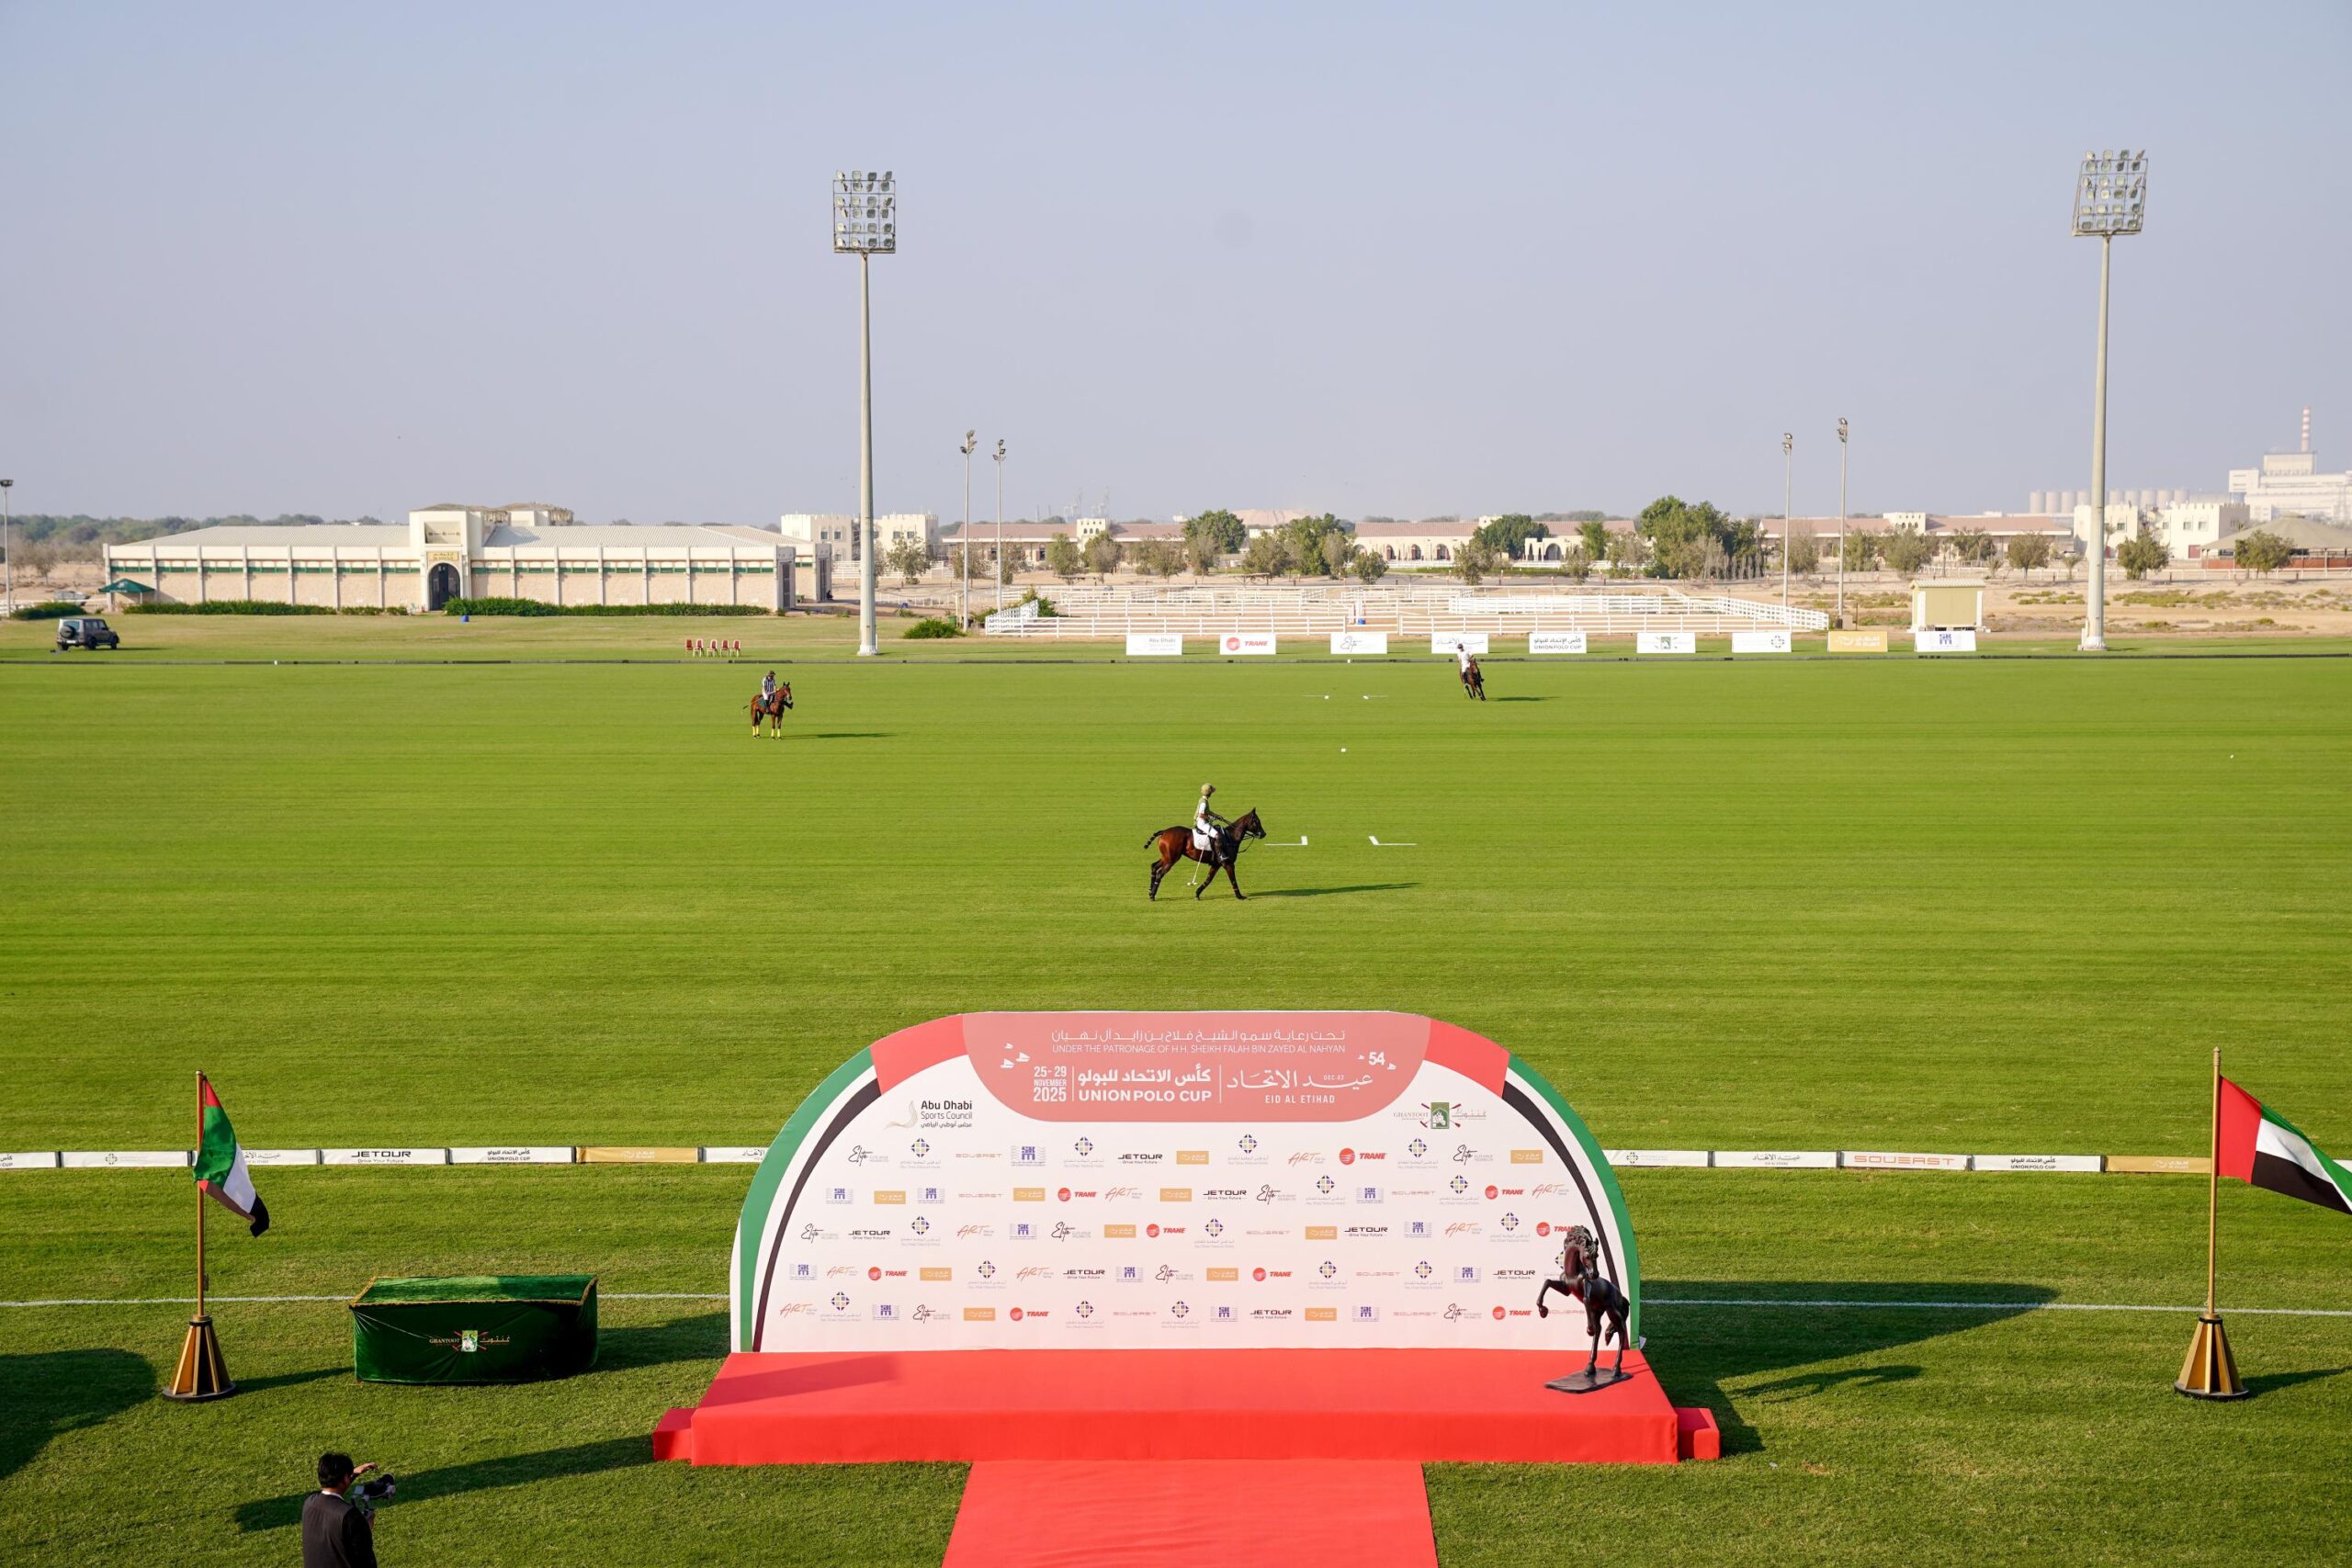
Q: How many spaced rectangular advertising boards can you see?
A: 9